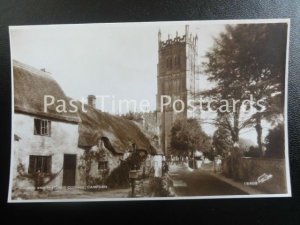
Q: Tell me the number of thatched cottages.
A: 2